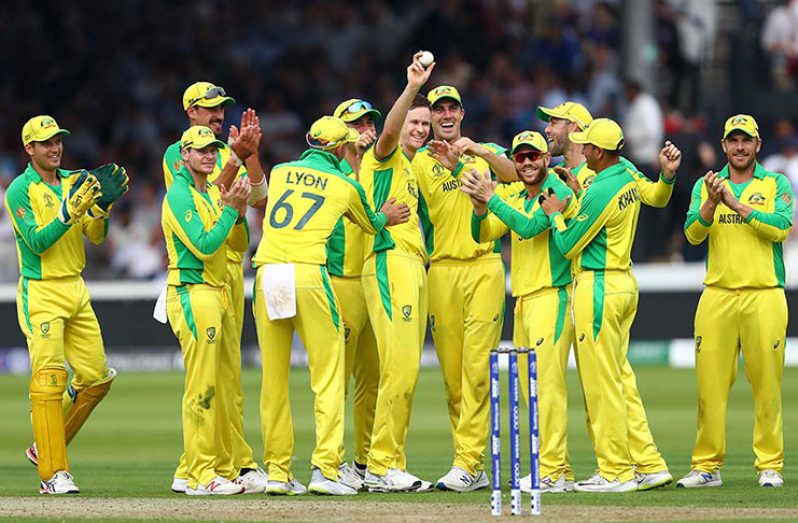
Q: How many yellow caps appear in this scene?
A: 10